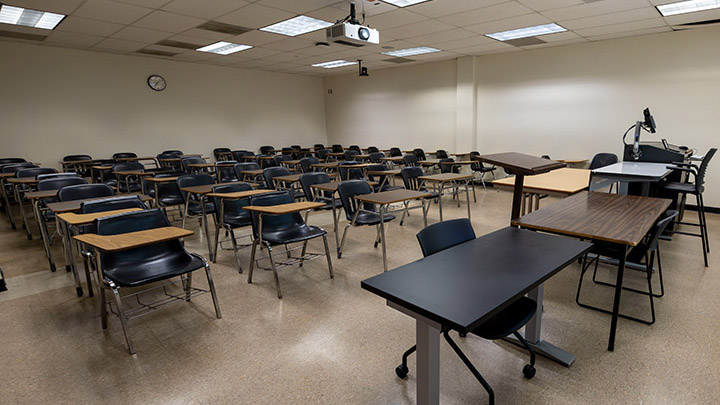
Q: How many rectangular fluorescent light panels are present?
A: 8